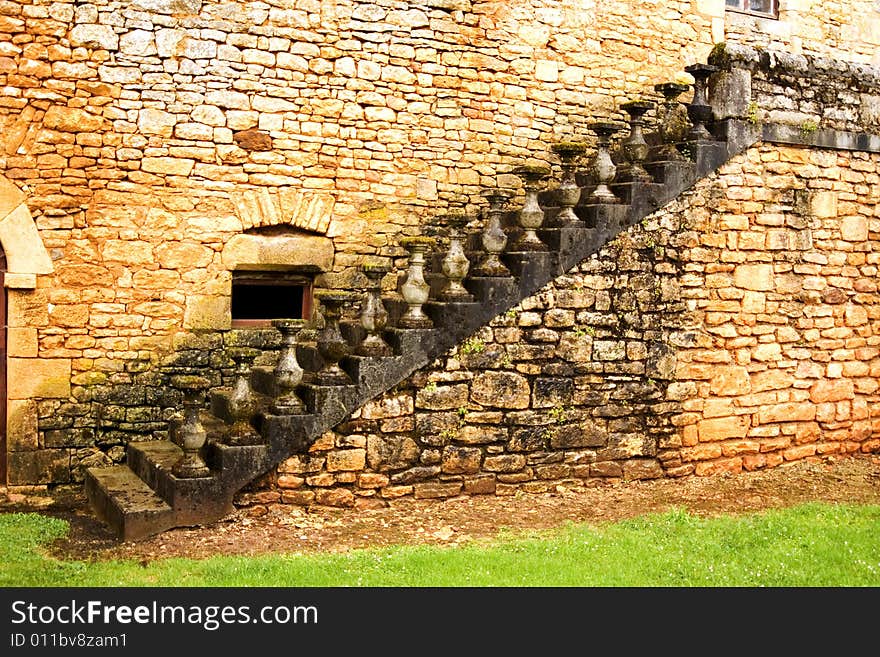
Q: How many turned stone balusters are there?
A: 14